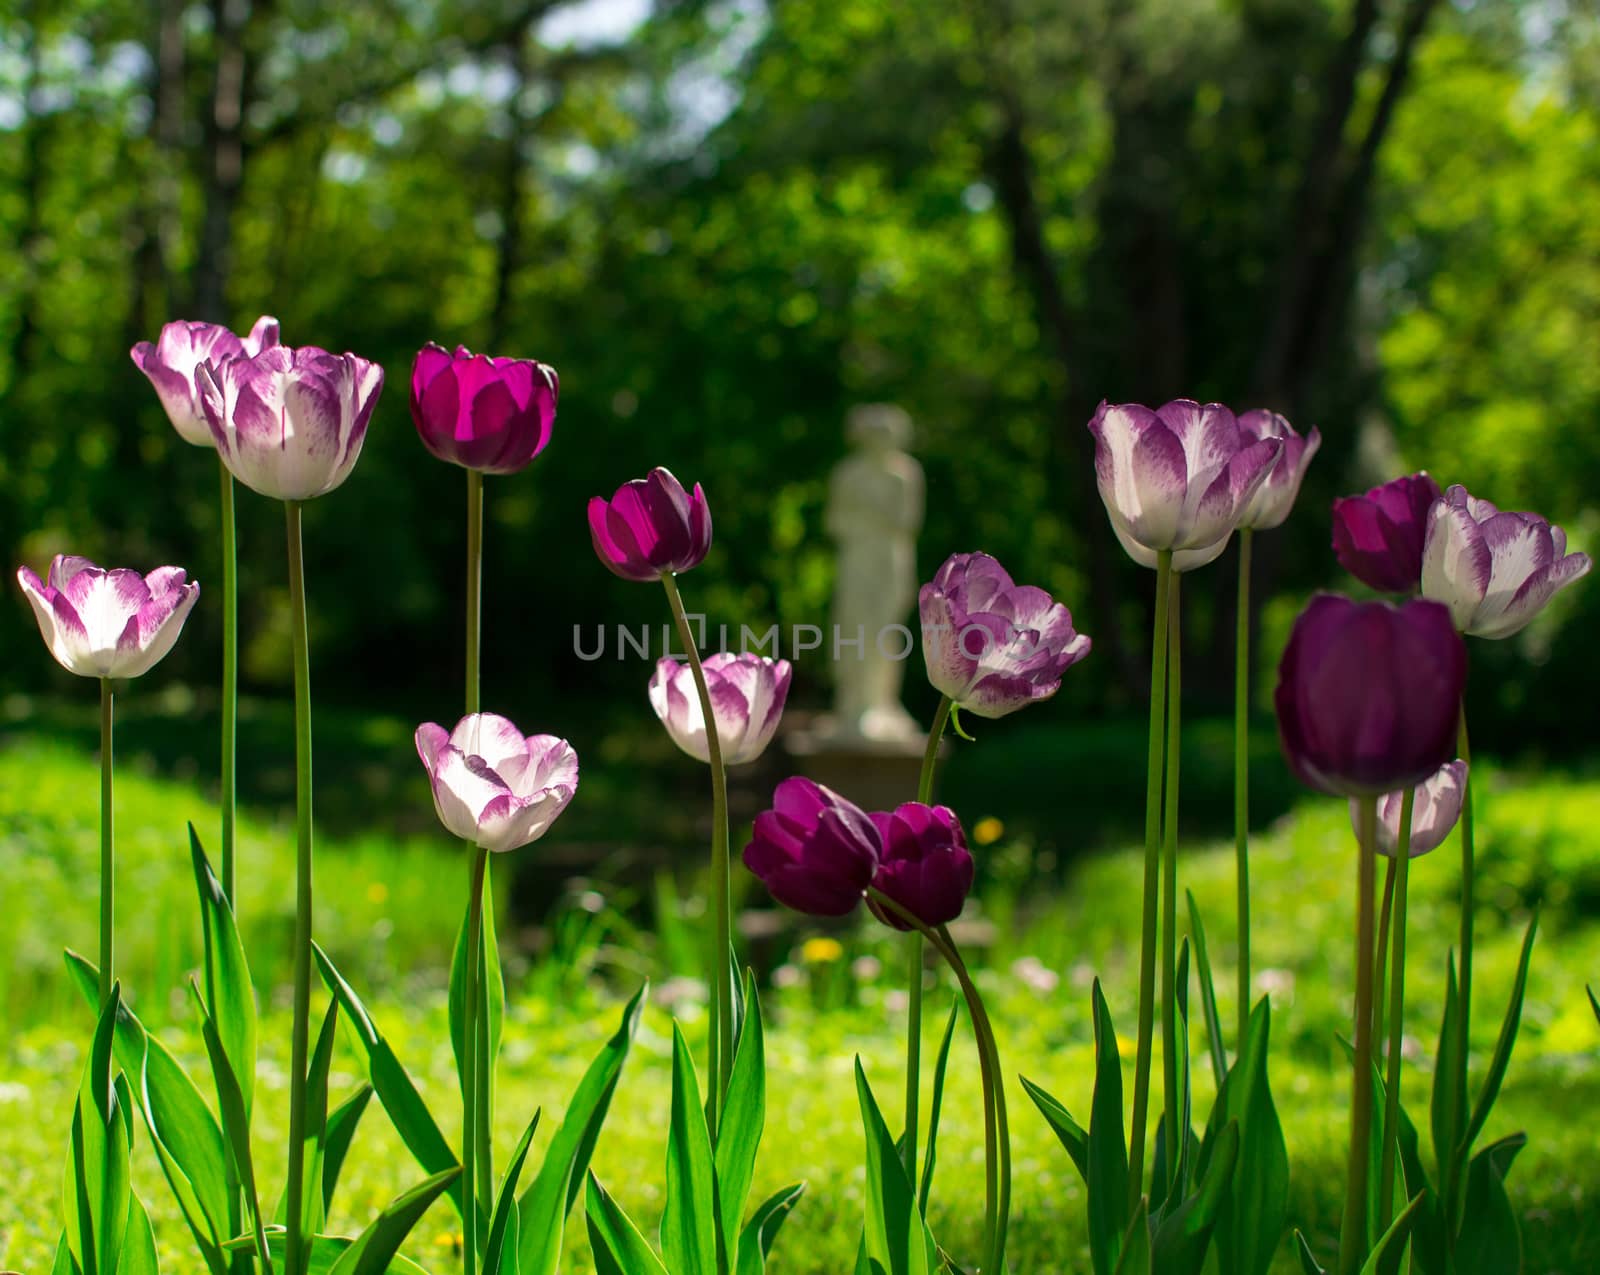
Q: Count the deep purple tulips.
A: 6